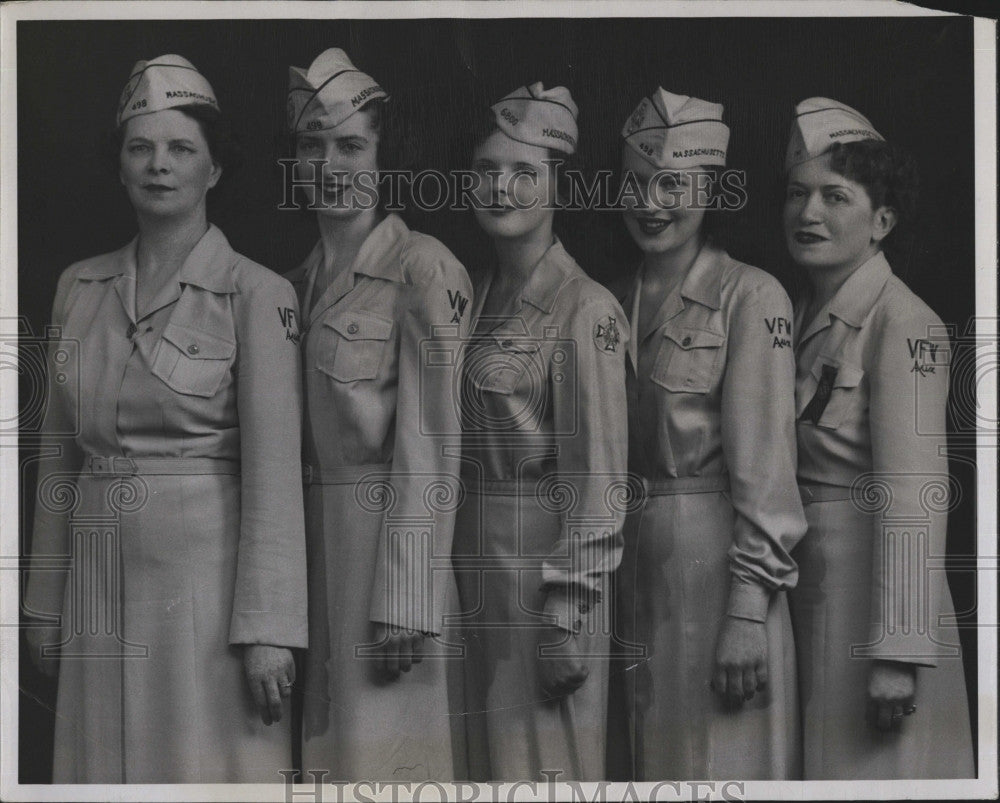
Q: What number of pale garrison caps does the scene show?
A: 5